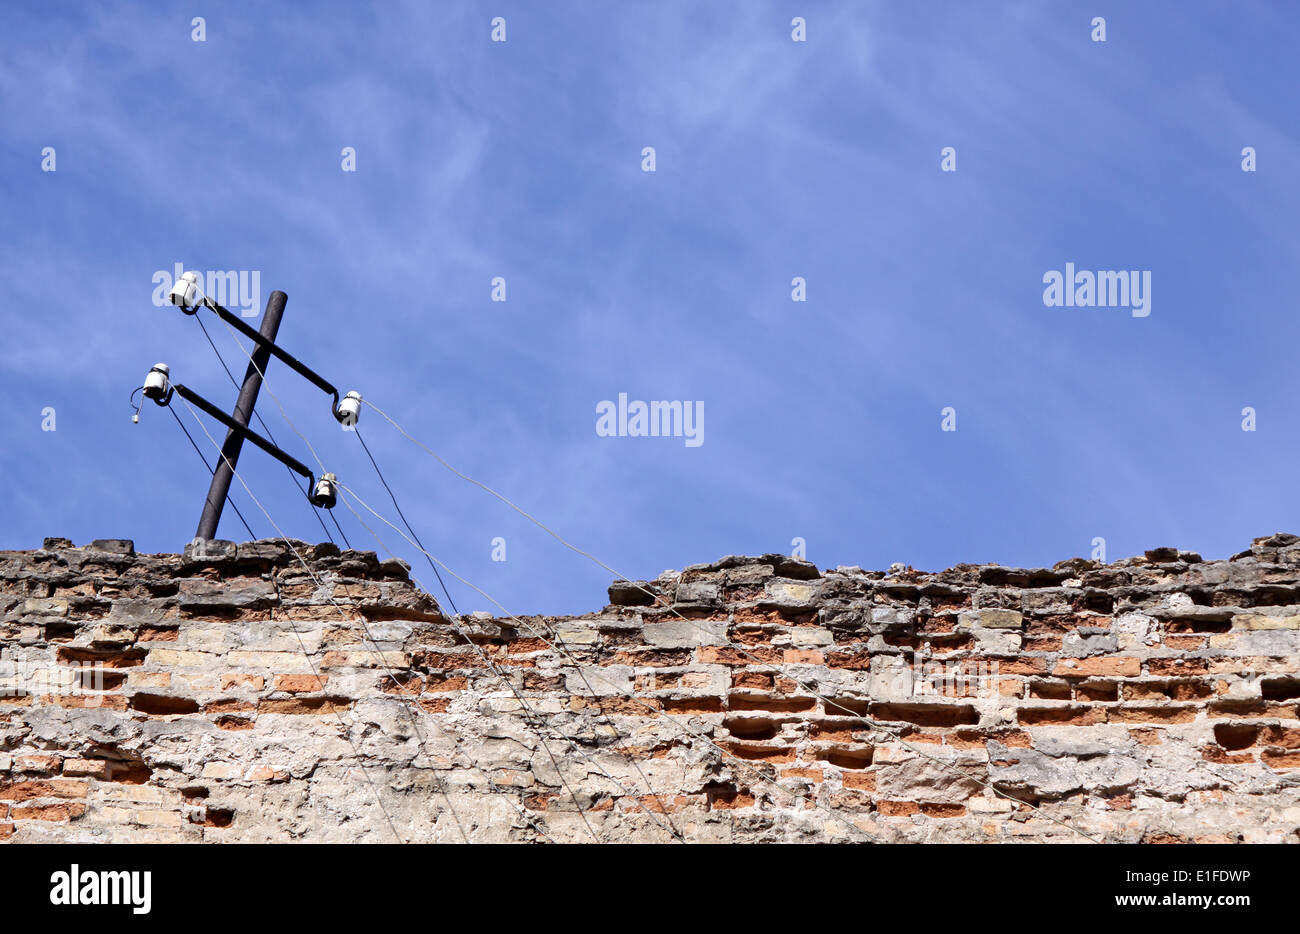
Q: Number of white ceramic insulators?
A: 4